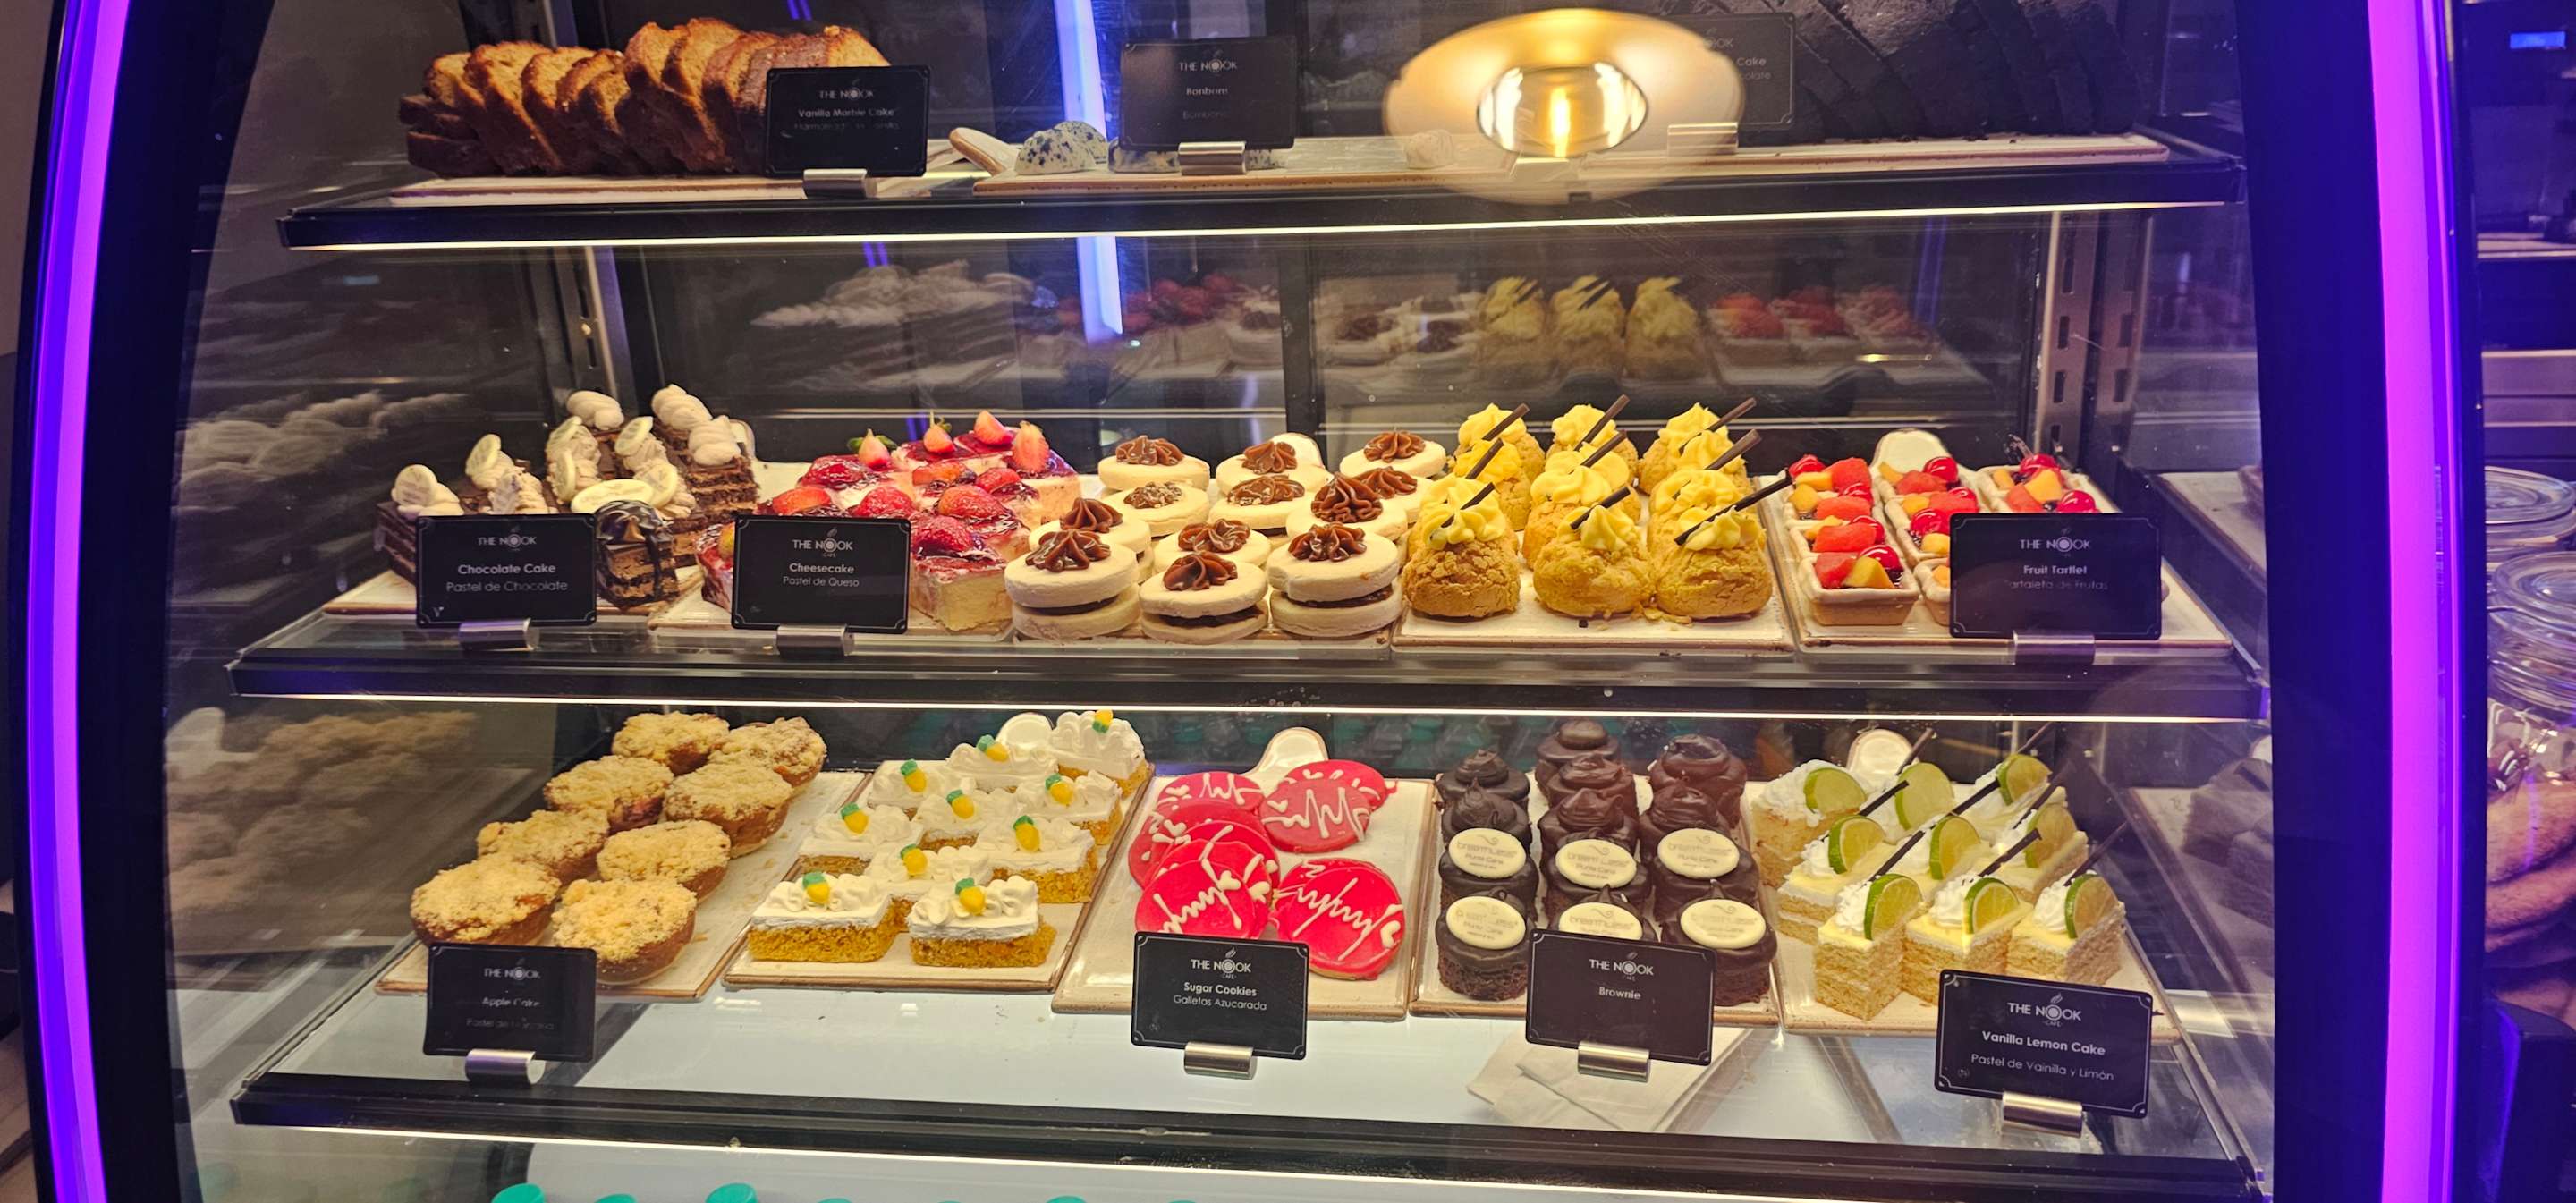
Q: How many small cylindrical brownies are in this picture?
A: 13